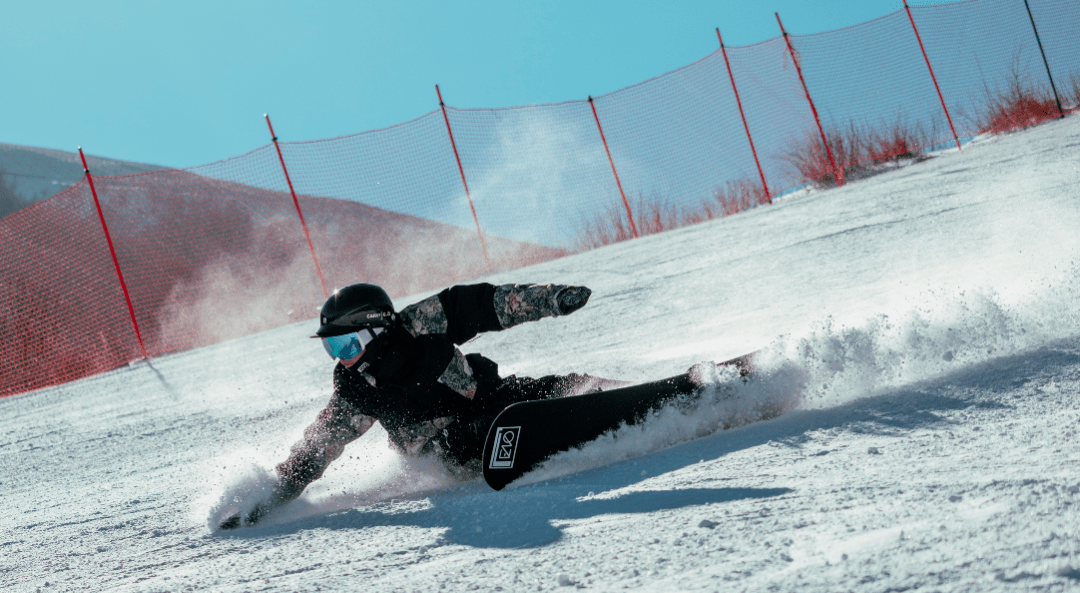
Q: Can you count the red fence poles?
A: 7